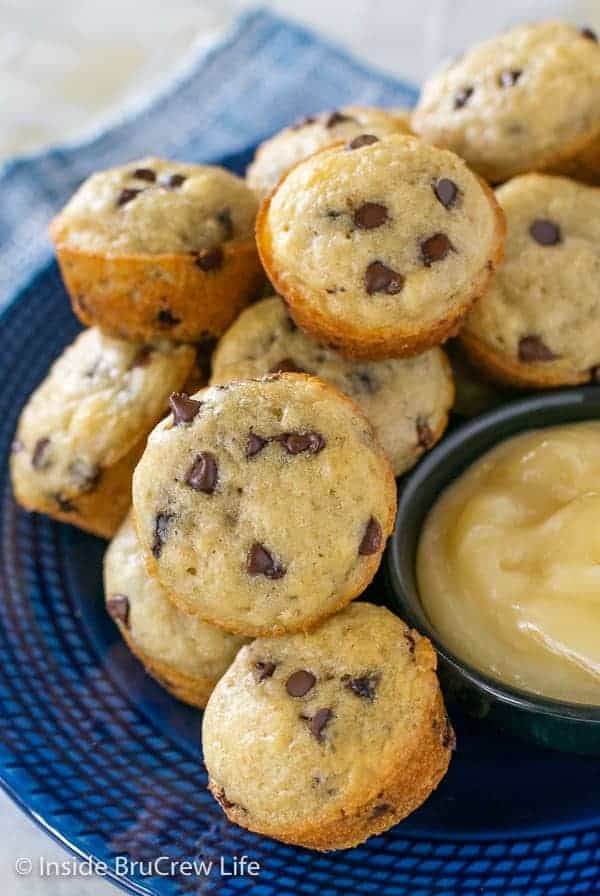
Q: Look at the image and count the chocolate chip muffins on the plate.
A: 10